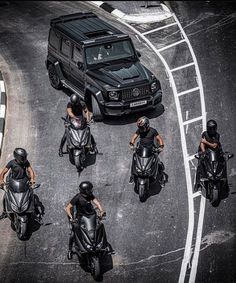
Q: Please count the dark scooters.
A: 5